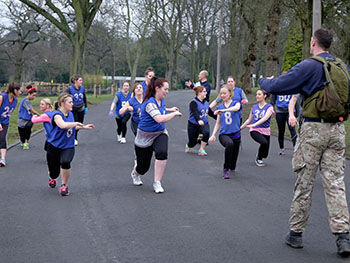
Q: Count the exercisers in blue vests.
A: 14